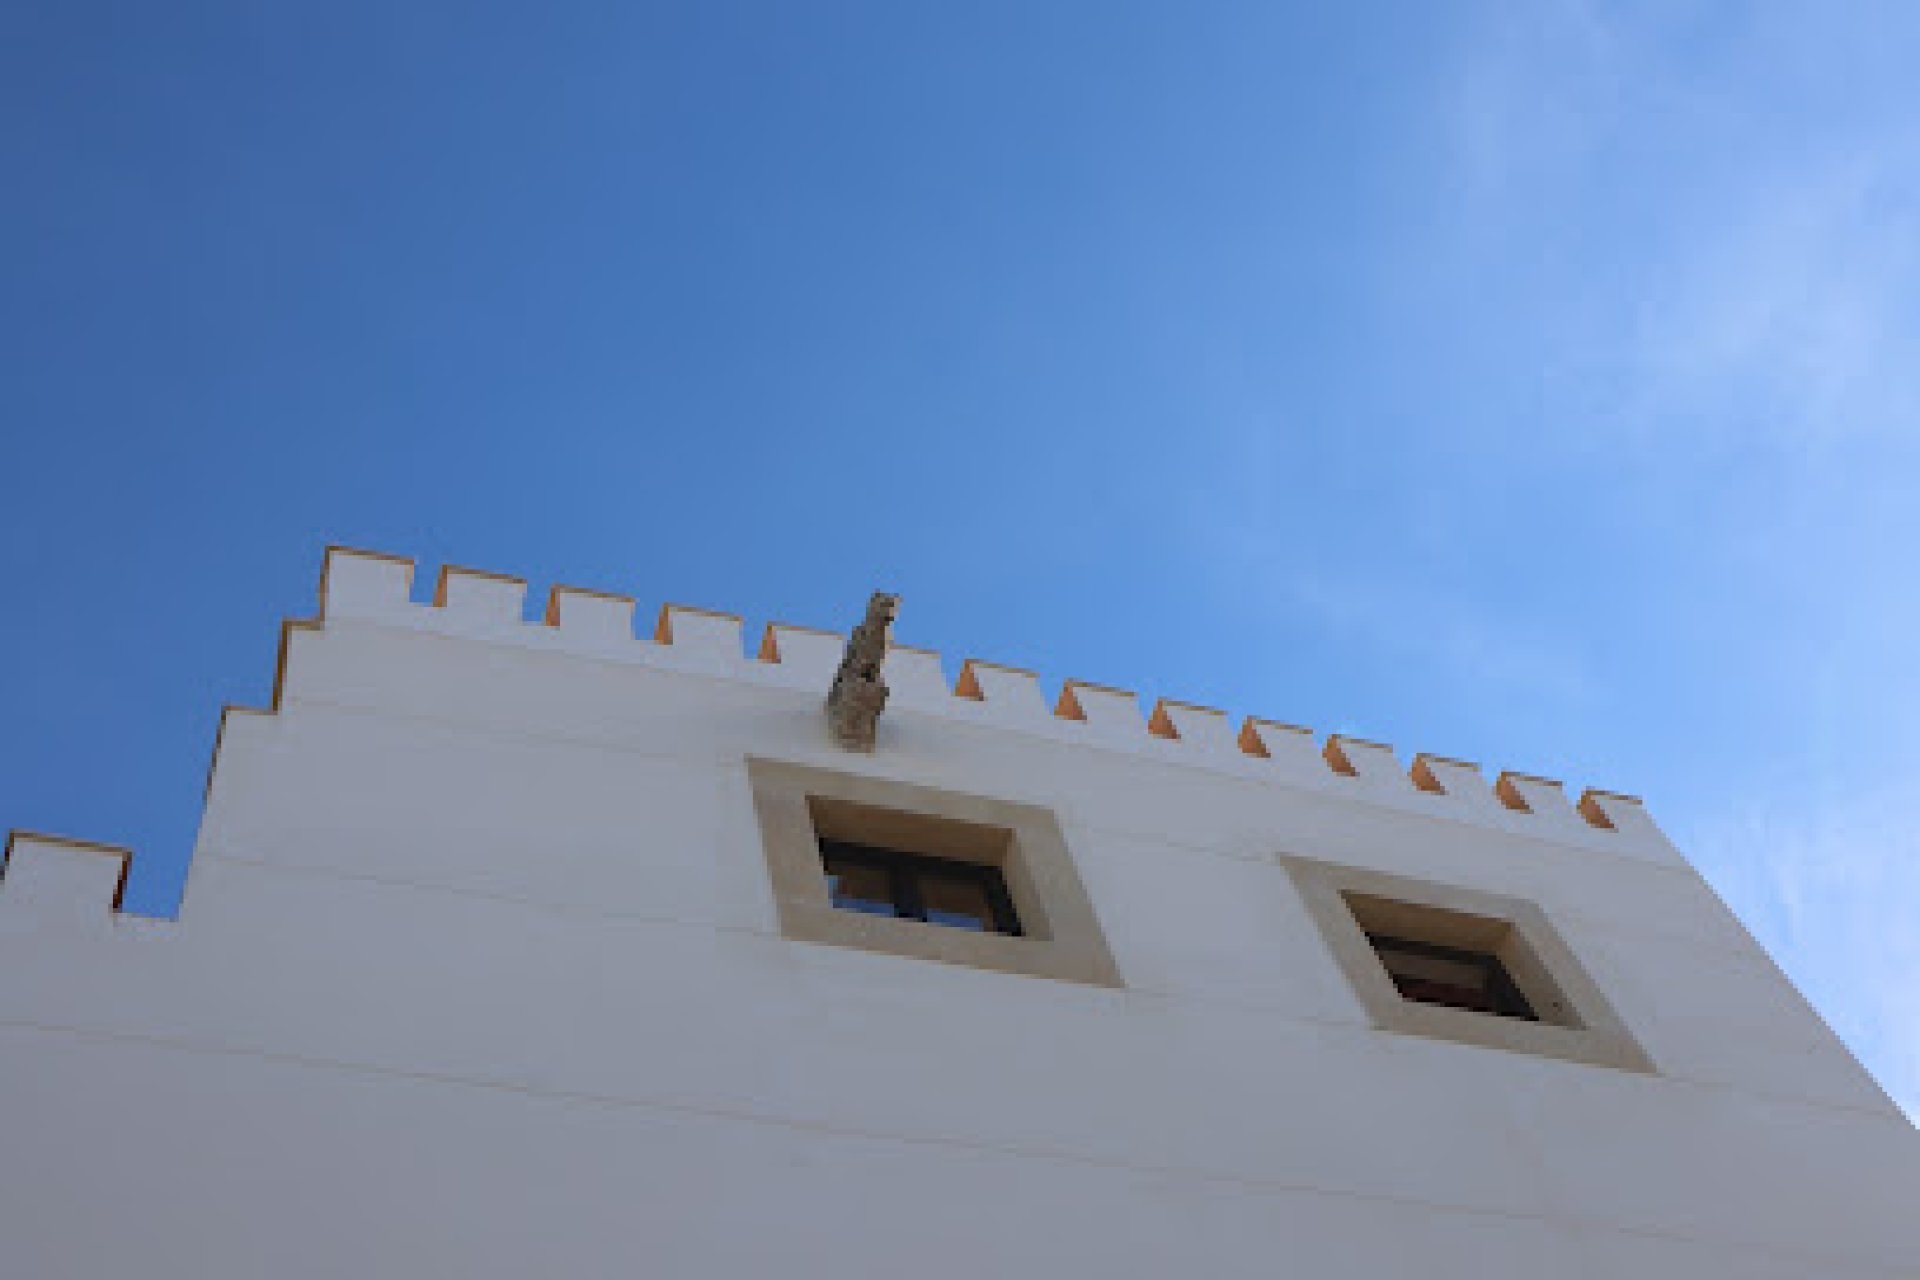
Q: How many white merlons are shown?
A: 15